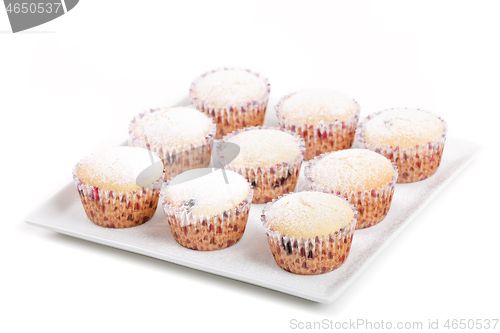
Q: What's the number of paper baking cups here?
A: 9